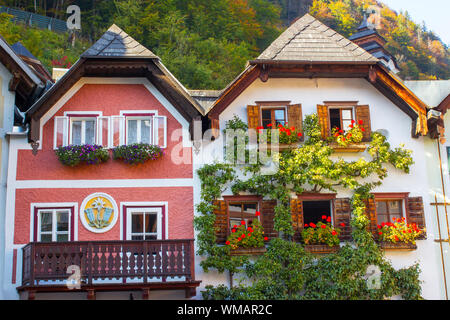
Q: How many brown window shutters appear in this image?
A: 10